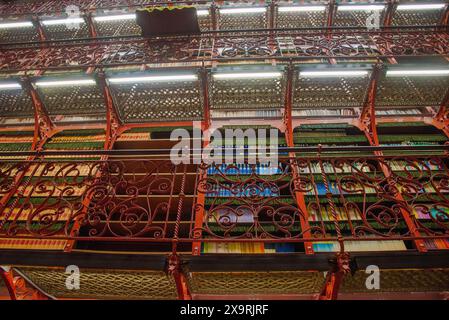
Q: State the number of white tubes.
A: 14